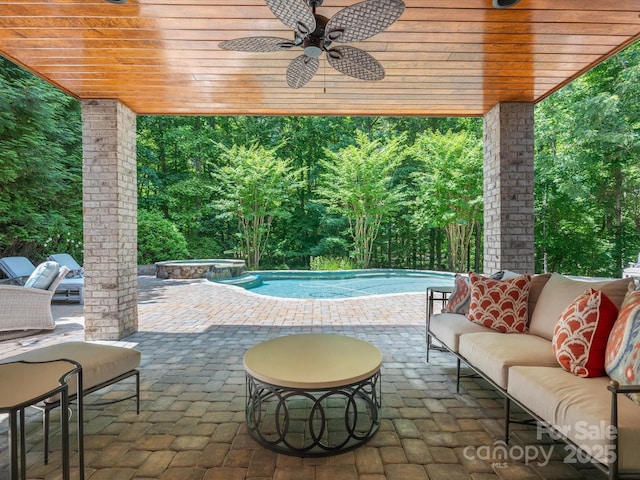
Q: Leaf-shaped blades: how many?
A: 5